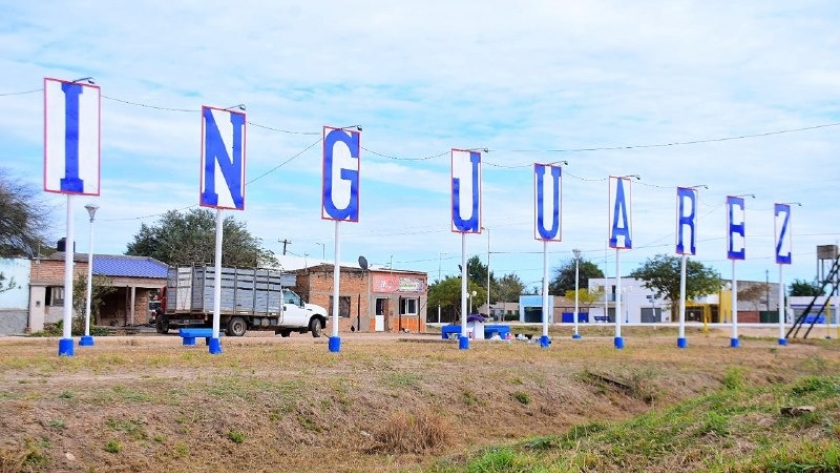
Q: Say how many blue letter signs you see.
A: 9